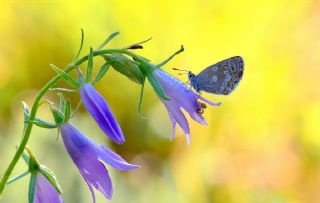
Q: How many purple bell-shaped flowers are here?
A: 4